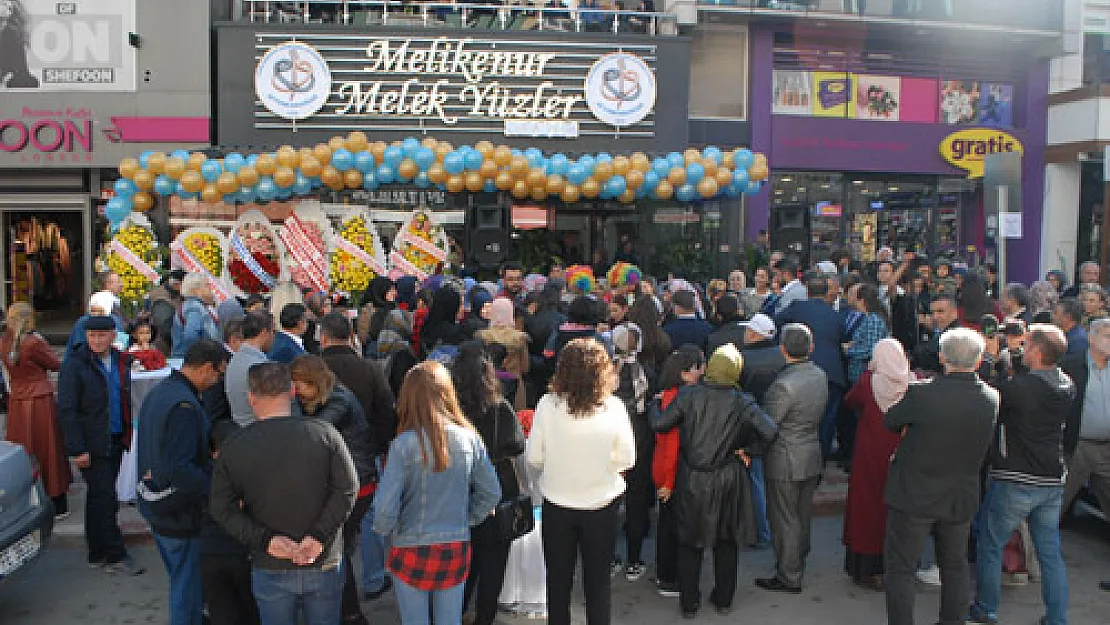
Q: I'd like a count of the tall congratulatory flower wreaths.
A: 6